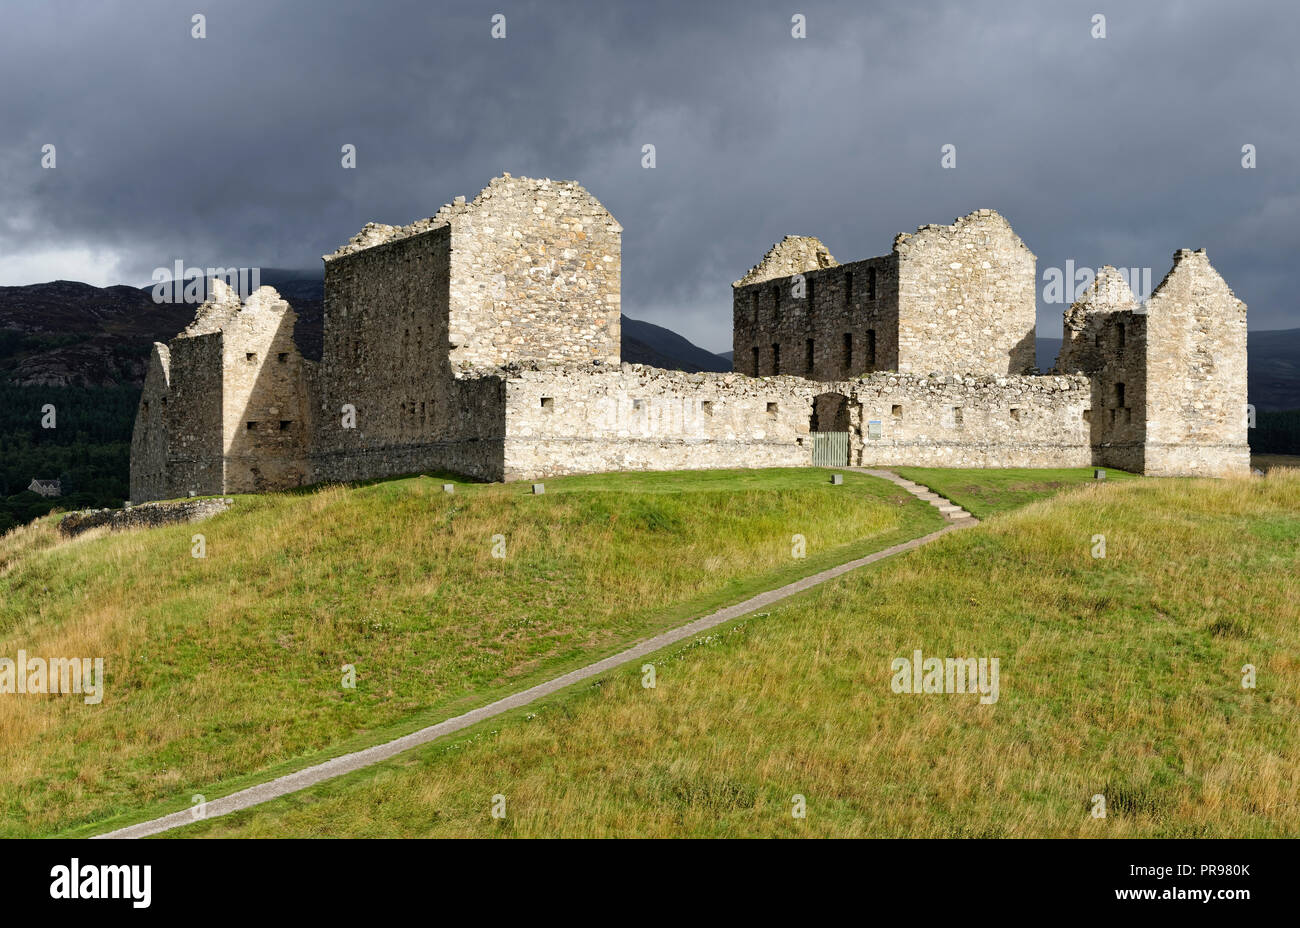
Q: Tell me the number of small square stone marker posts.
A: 4